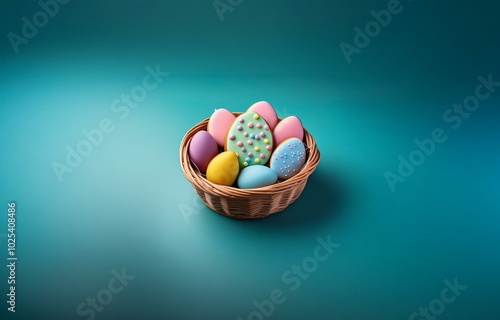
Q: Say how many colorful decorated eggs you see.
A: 8